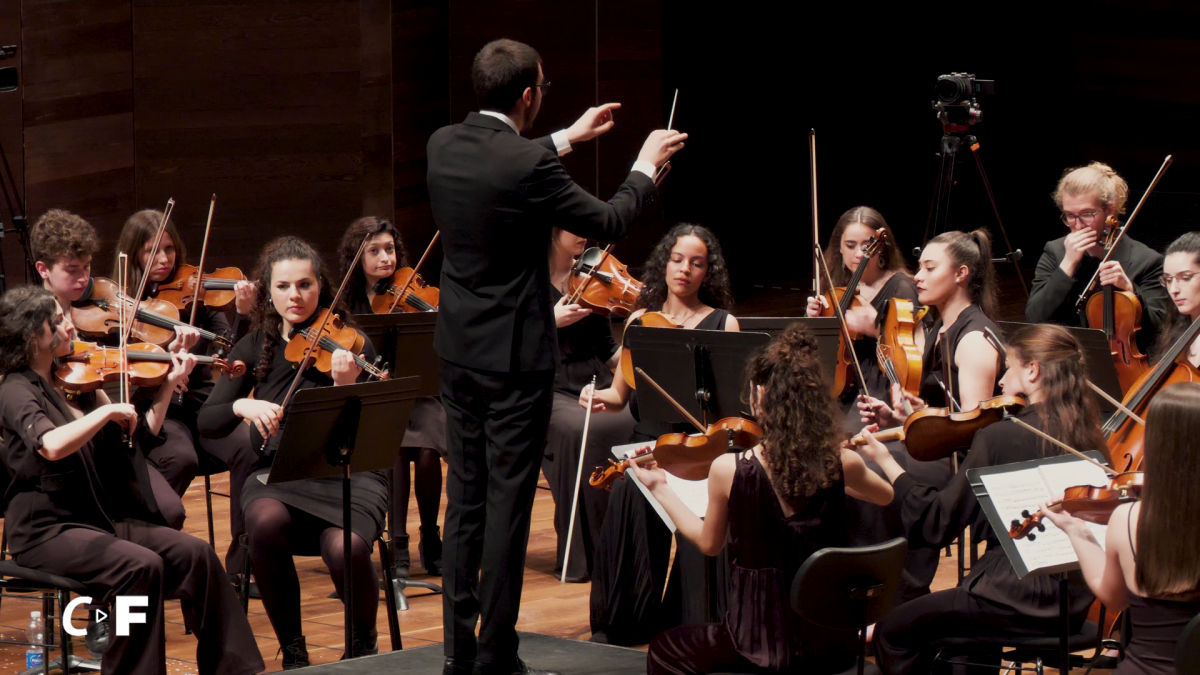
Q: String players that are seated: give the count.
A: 14